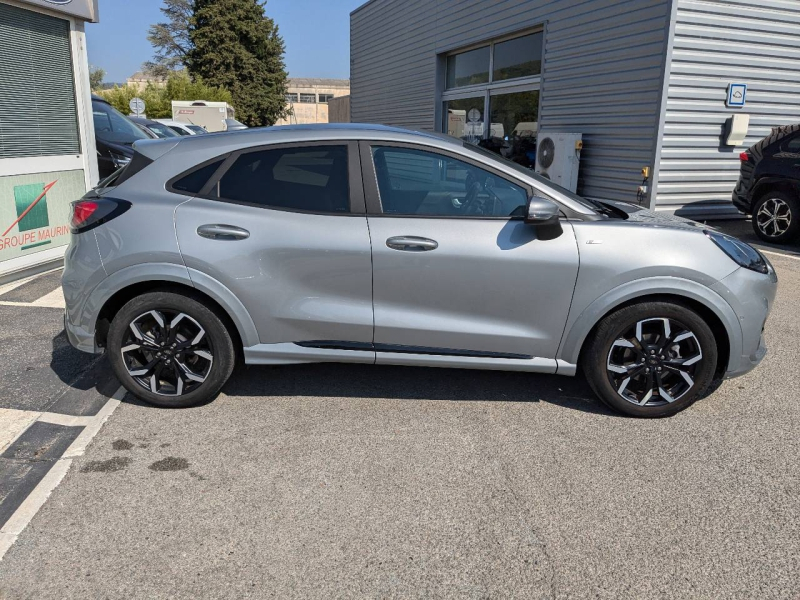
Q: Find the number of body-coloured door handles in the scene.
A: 2